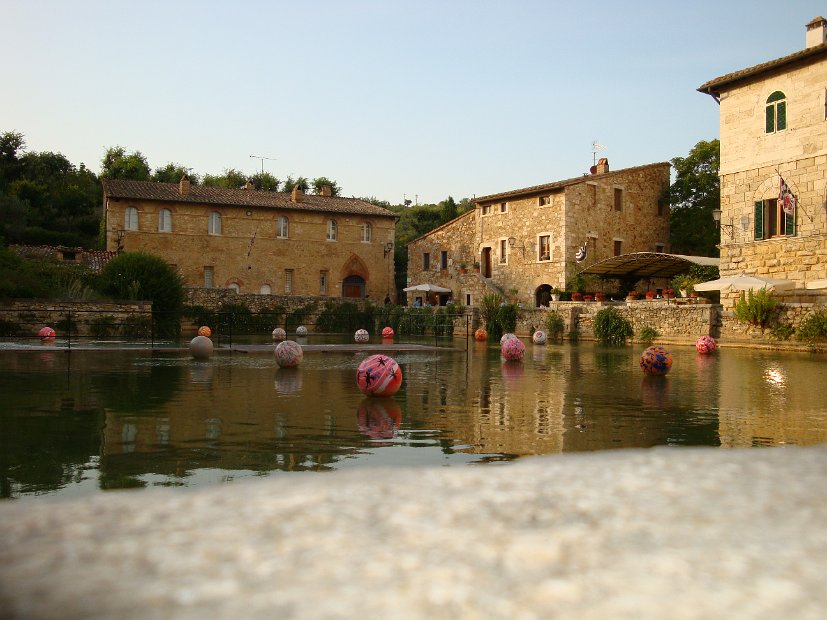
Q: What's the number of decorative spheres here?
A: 15